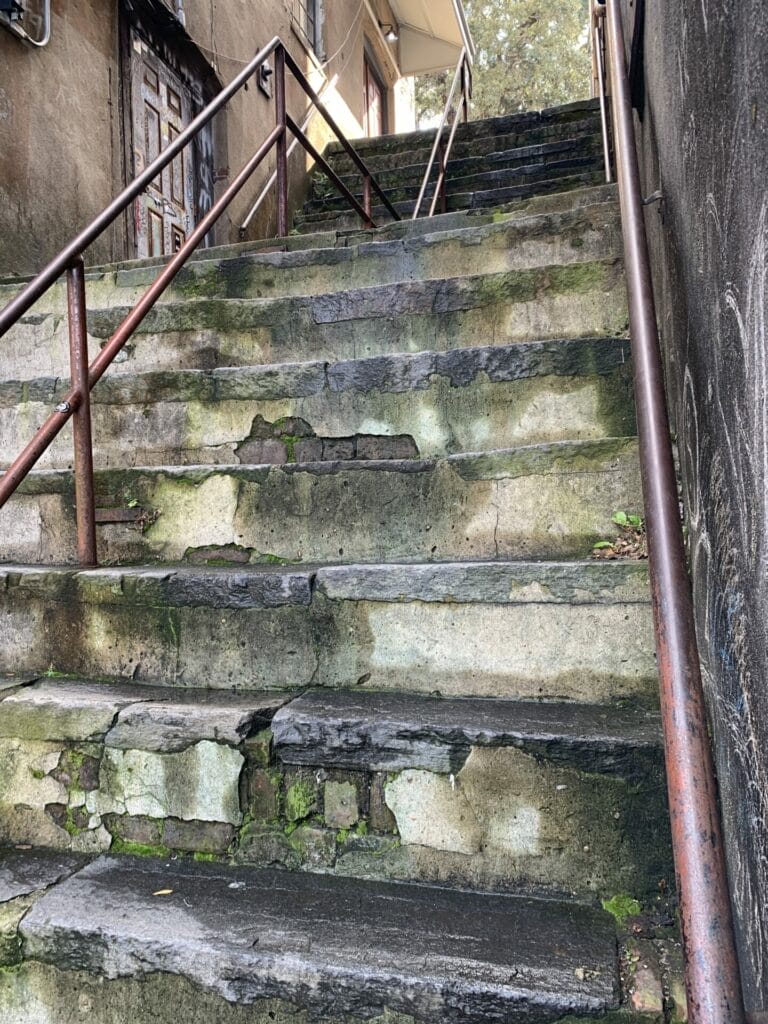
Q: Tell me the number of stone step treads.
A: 13